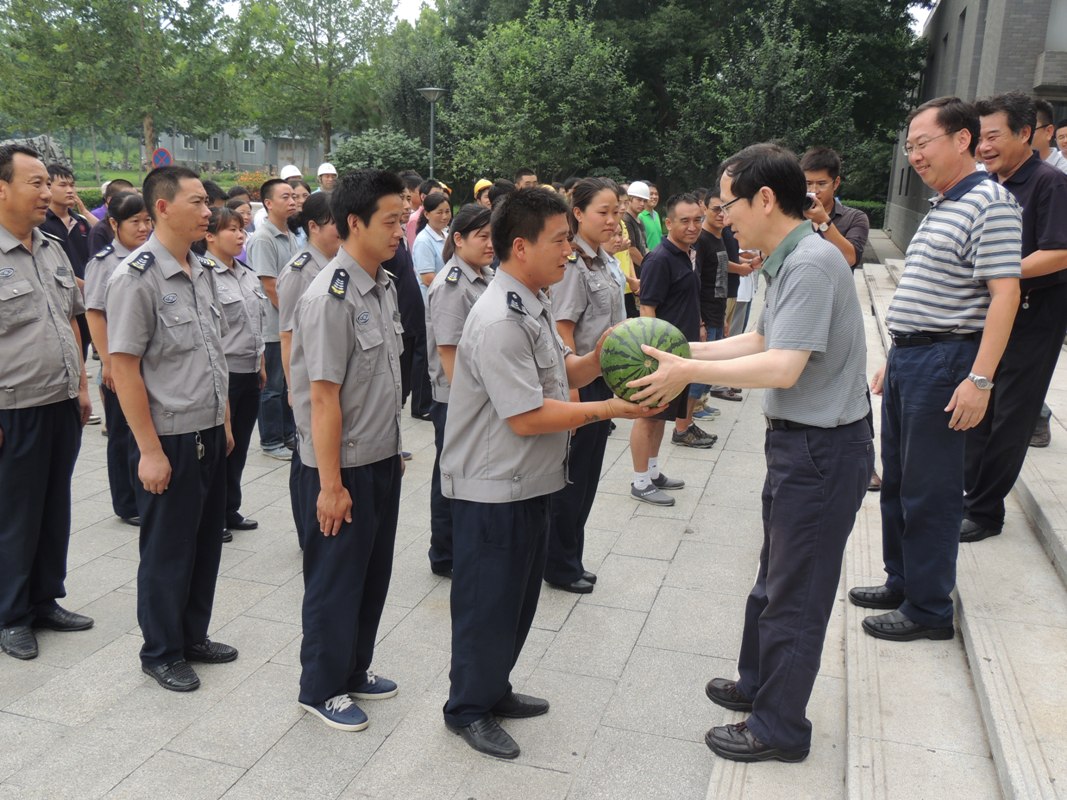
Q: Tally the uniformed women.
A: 5